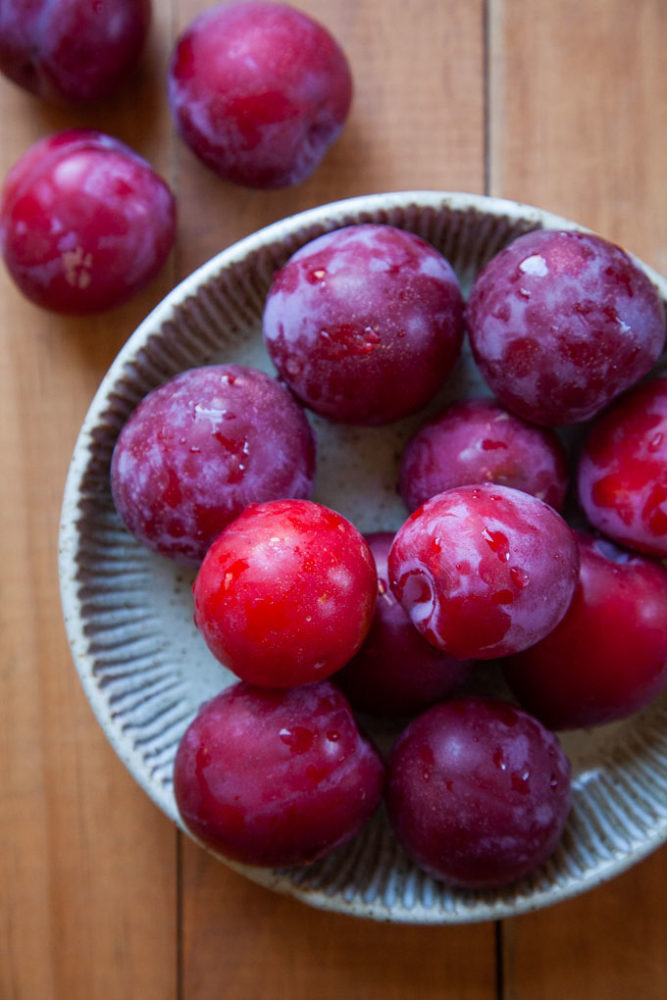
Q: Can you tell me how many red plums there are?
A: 14